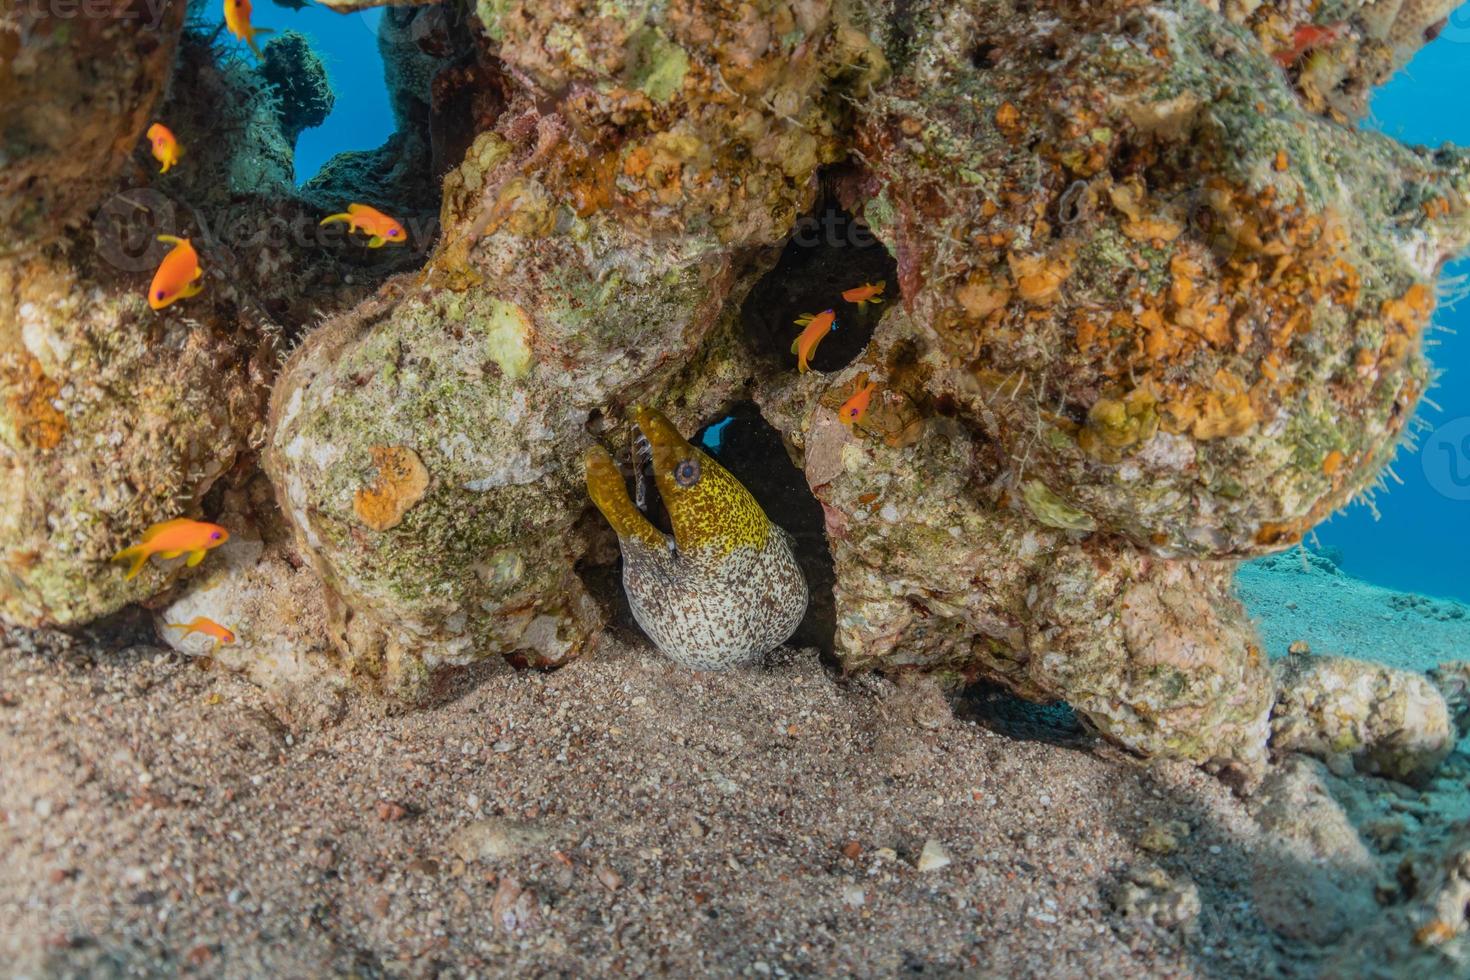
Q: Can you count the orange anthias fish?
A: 9